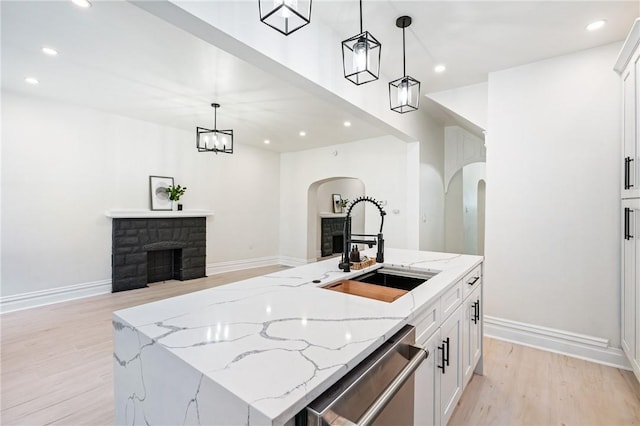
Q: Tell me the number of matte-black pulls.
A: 9